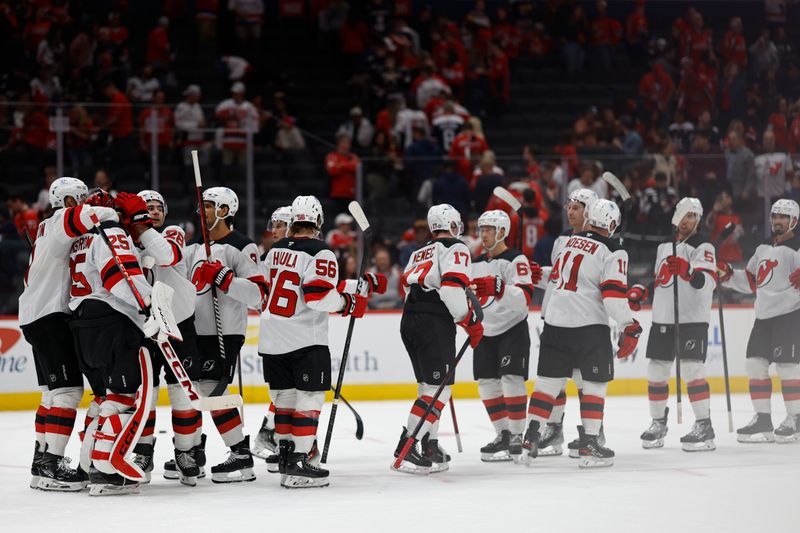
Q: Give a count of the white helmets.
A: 11